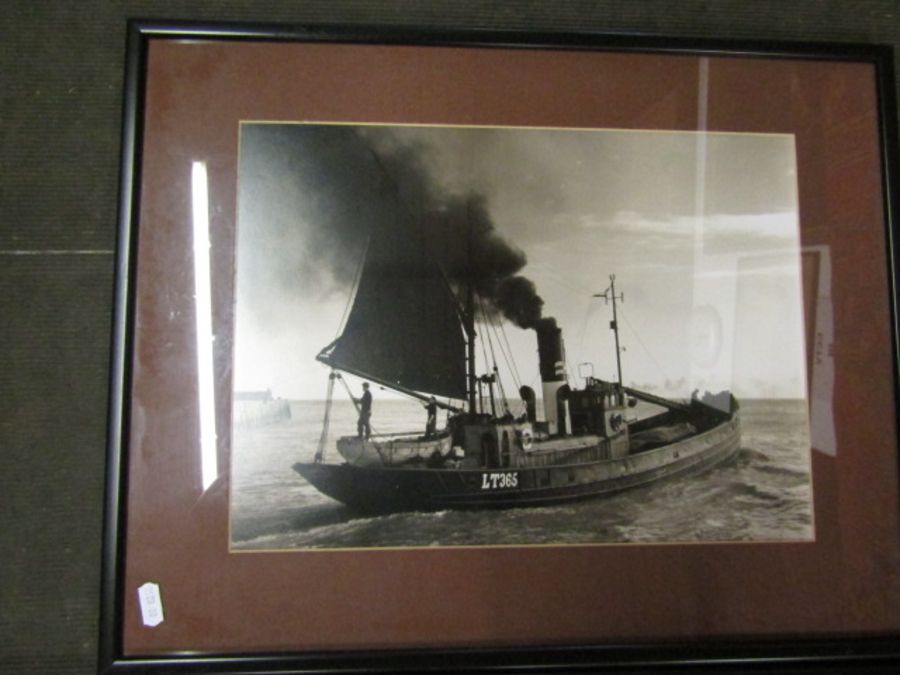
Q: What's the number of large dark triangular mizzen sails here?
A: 1